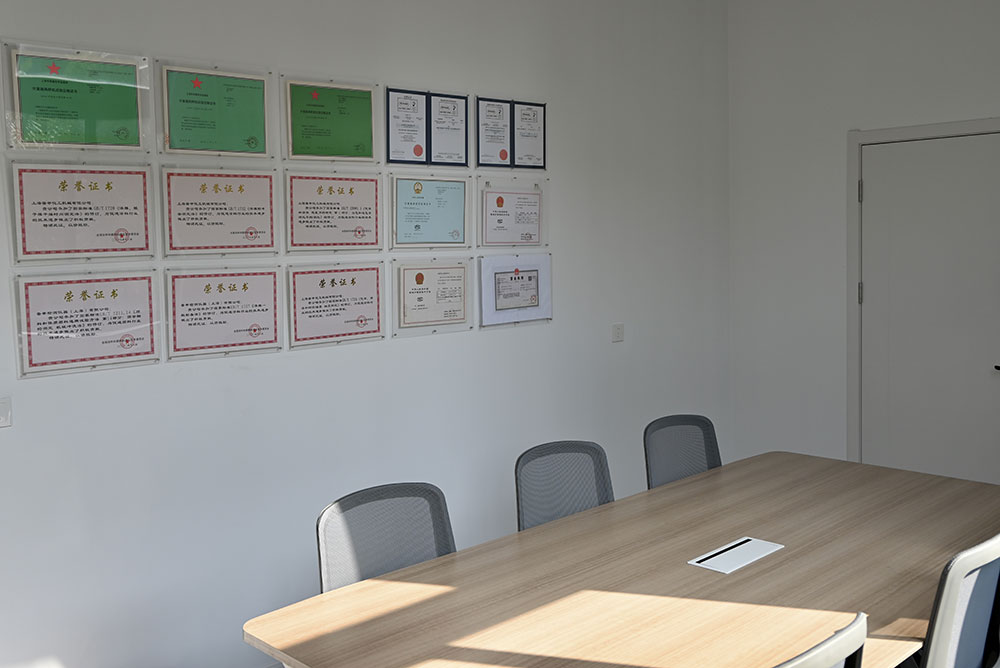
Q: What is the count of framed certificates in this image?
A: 15